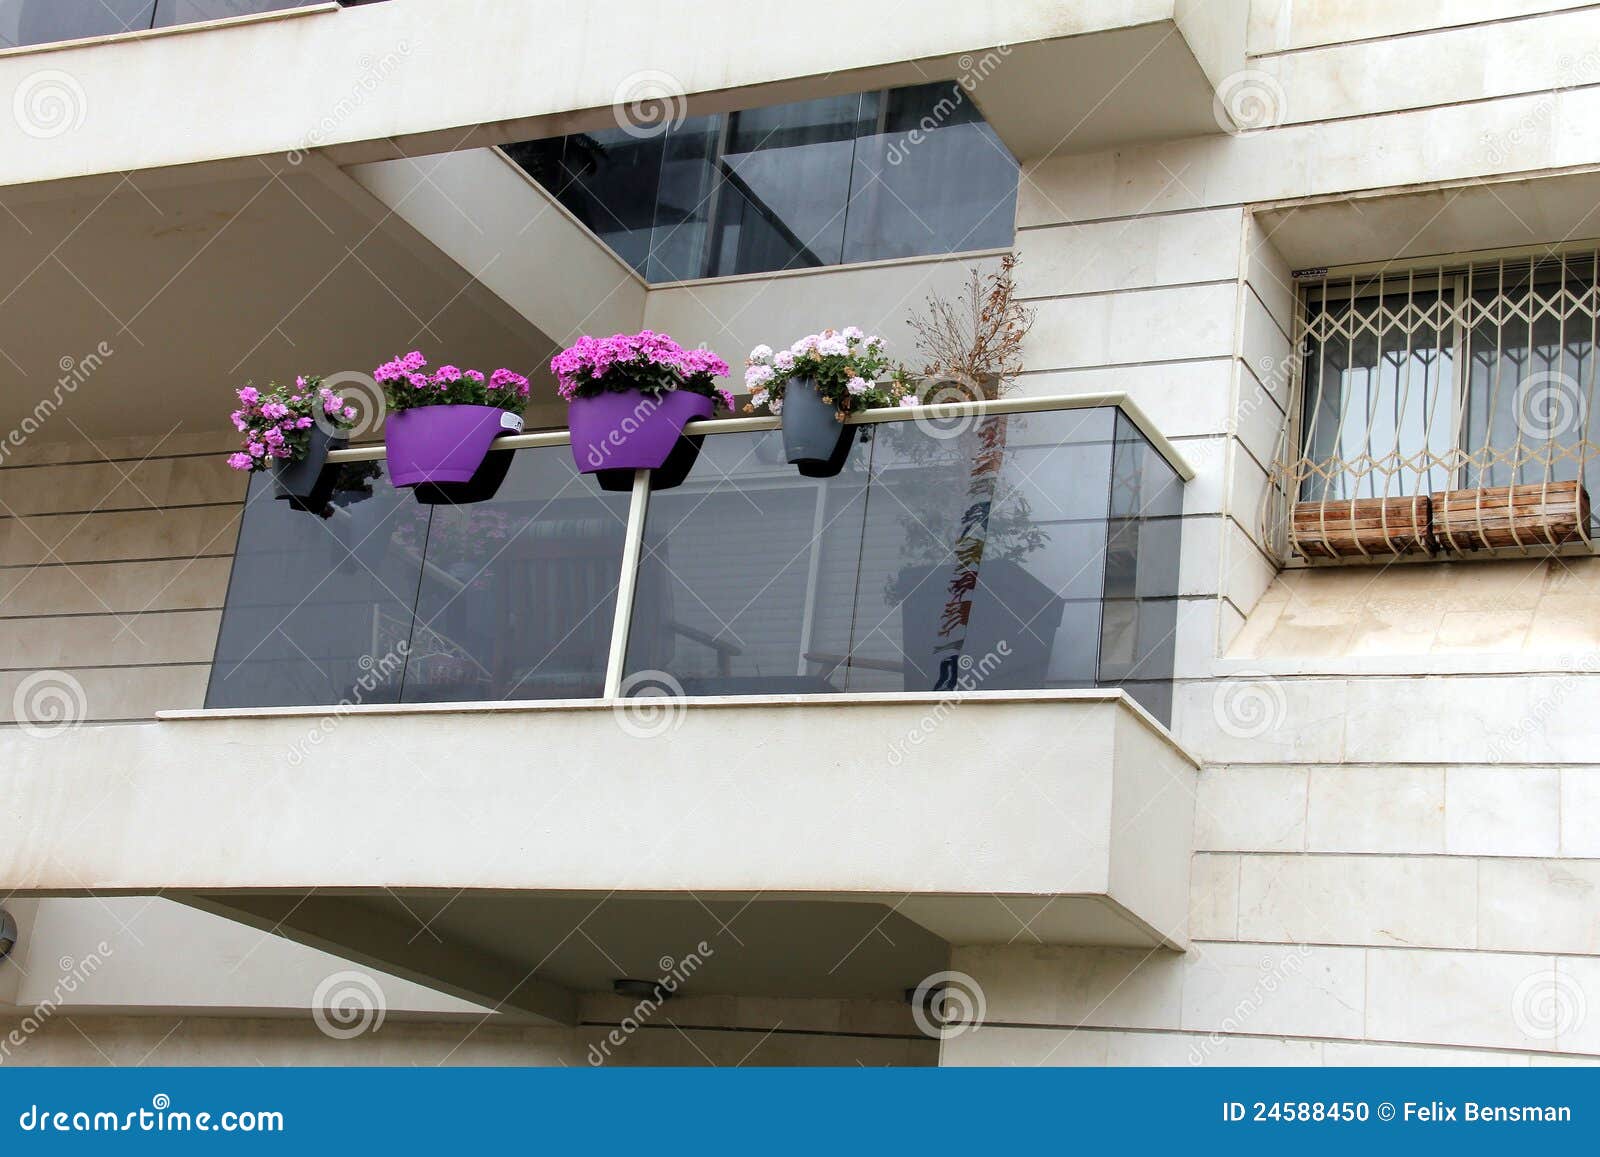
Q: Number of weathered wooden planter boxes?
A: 2